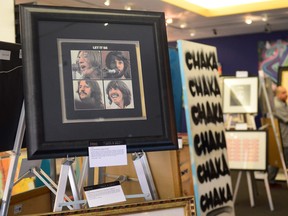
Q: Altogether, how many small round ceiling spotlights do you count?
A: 7